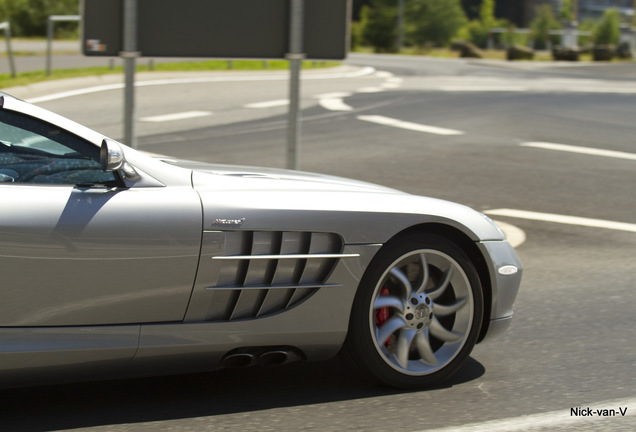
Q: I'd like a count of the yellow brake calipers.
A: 0